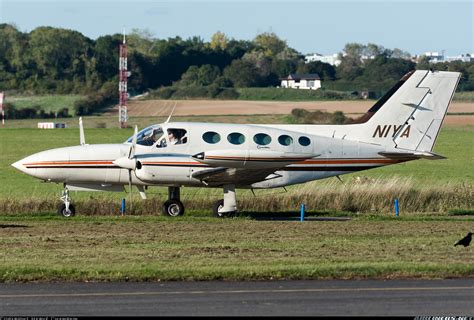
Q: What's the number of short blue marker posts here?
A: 3